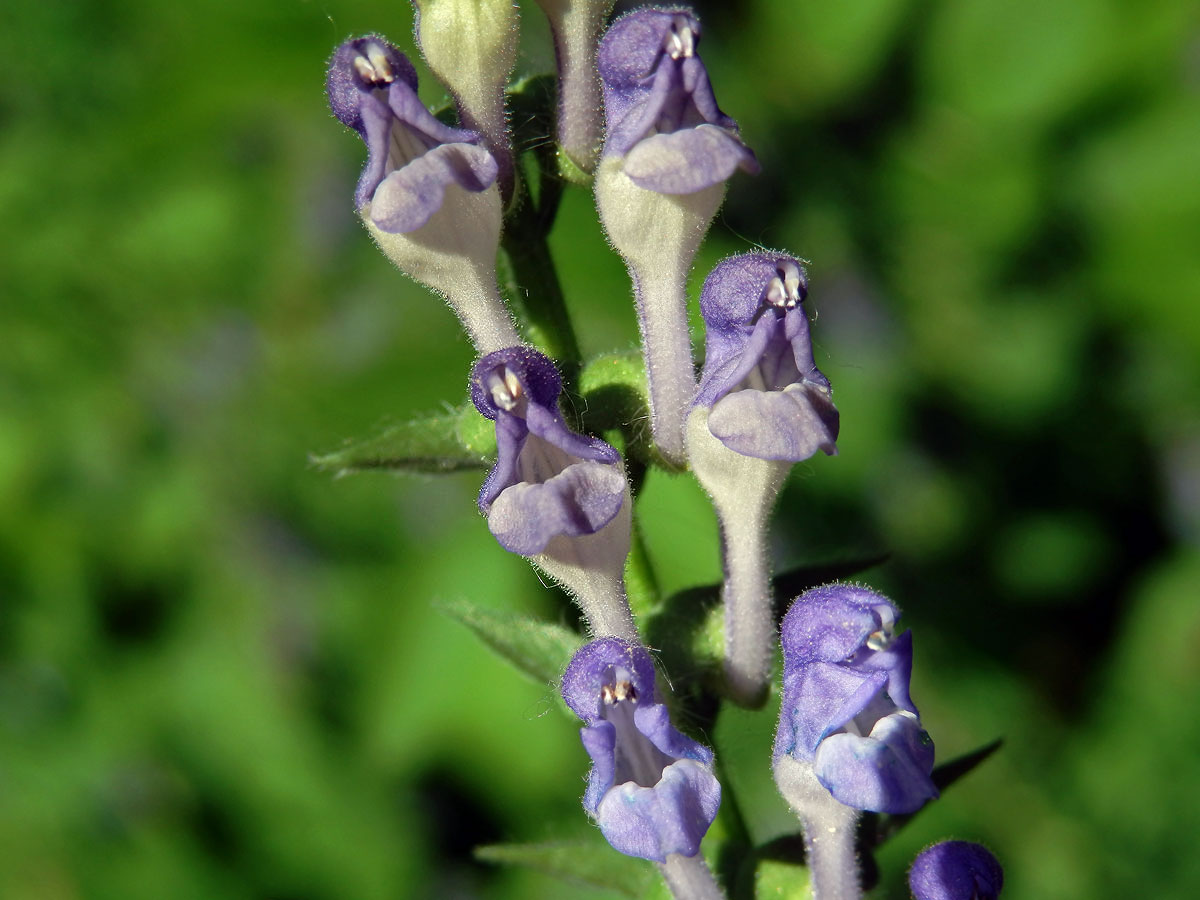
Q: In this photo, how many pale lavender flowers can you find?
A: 6